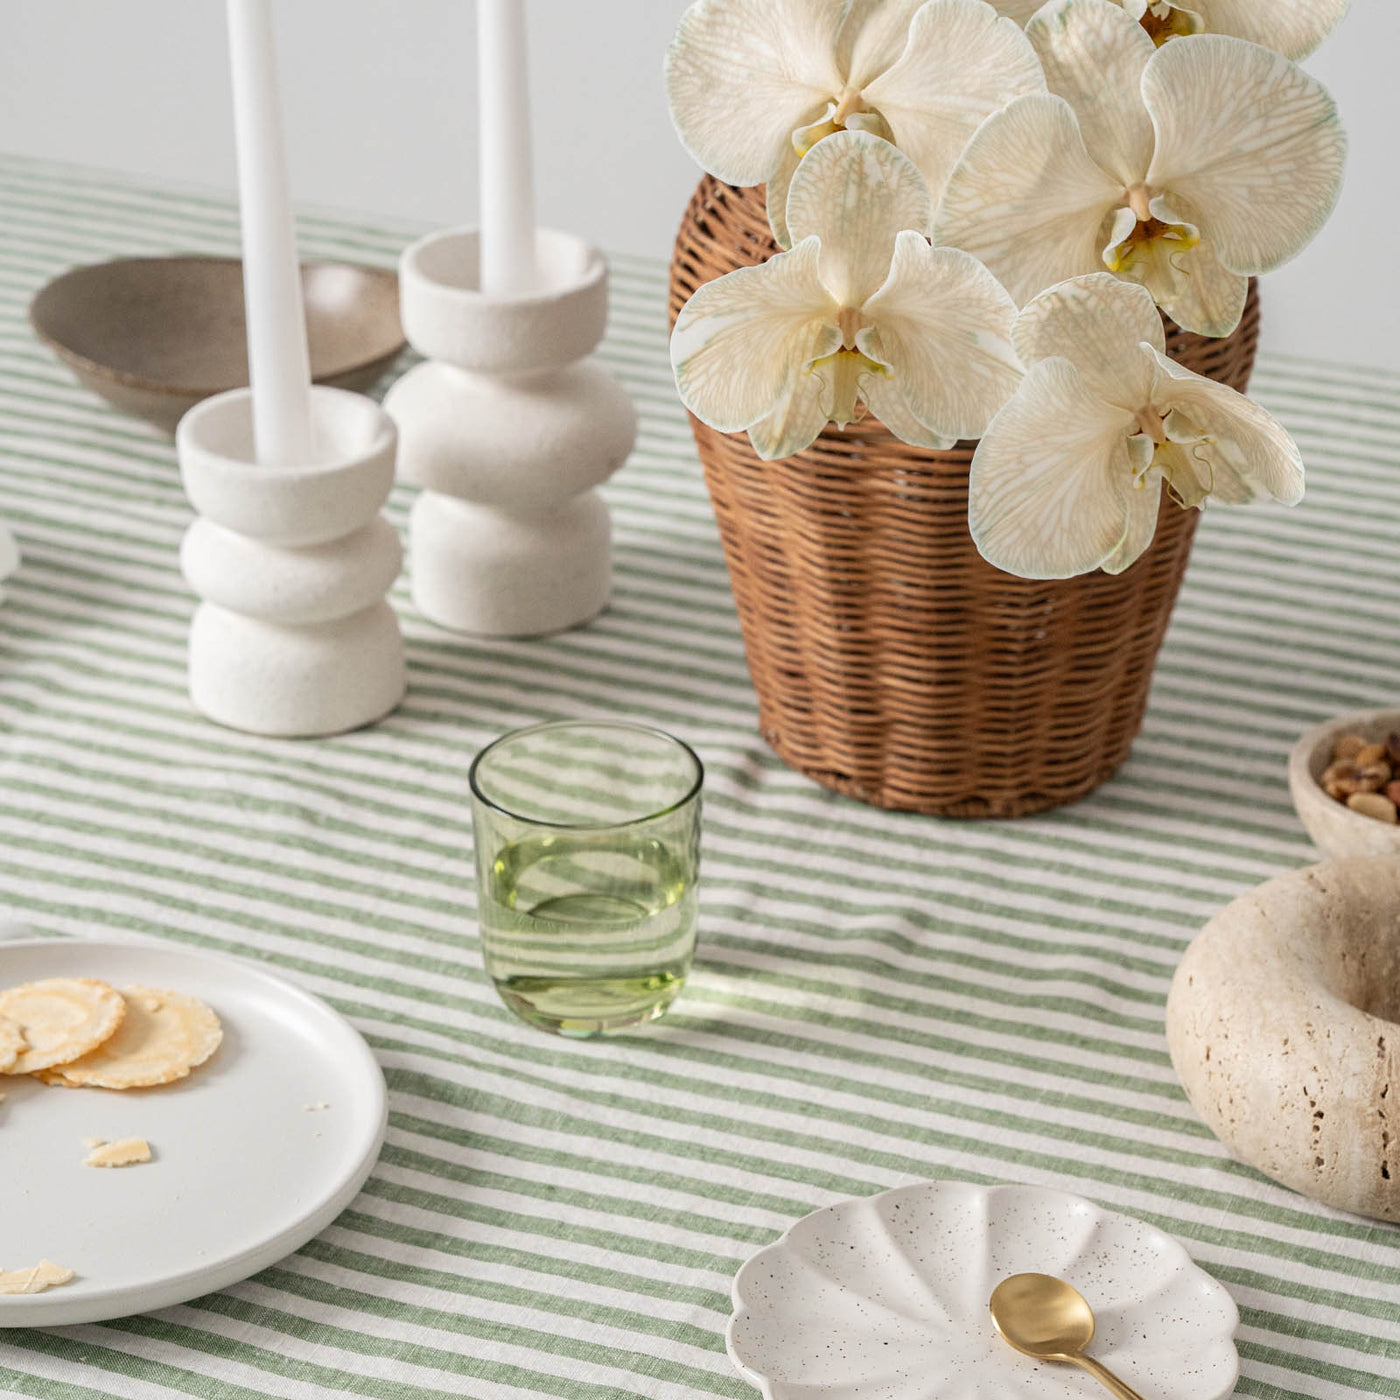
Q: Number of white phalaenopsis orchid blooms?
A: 5